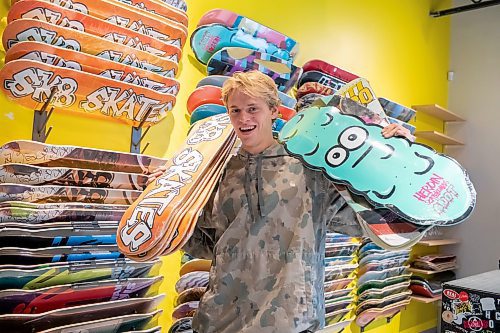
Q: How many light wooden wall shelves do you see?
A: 5